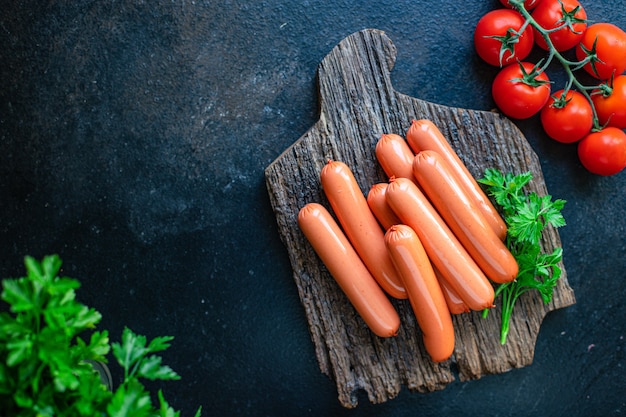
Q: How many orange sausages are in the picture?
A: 8